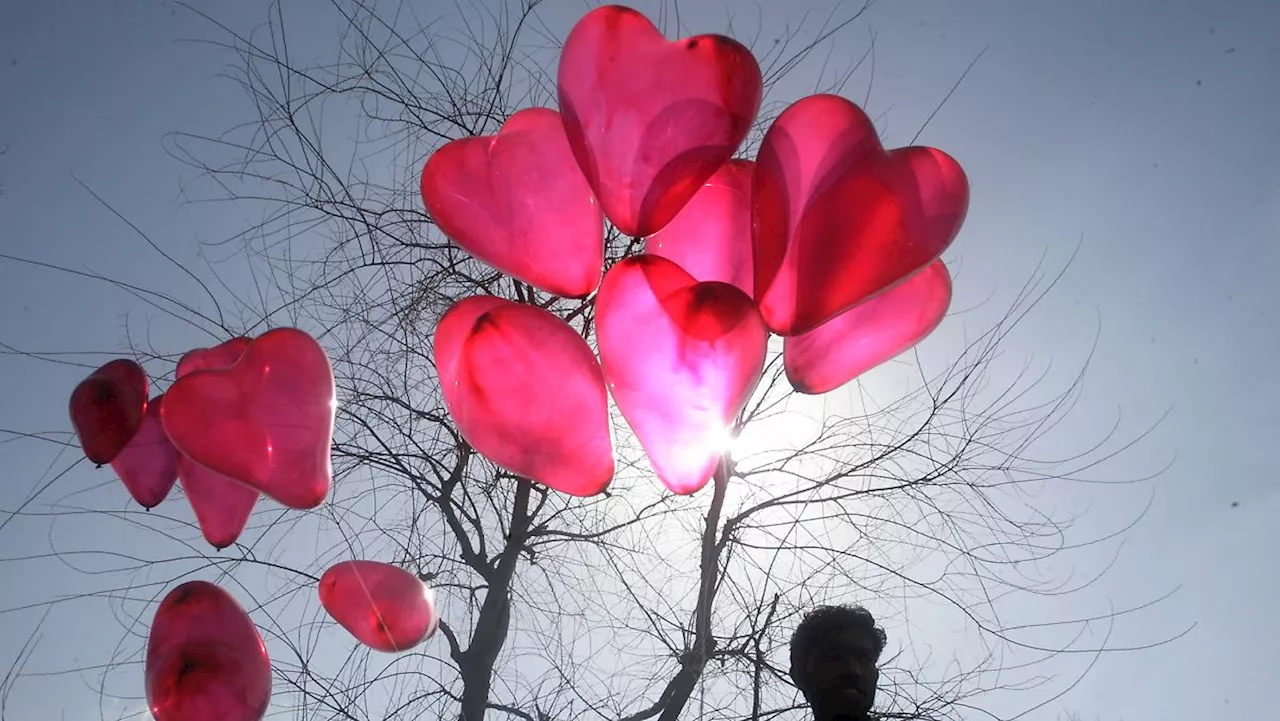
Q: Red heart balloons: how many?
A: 13